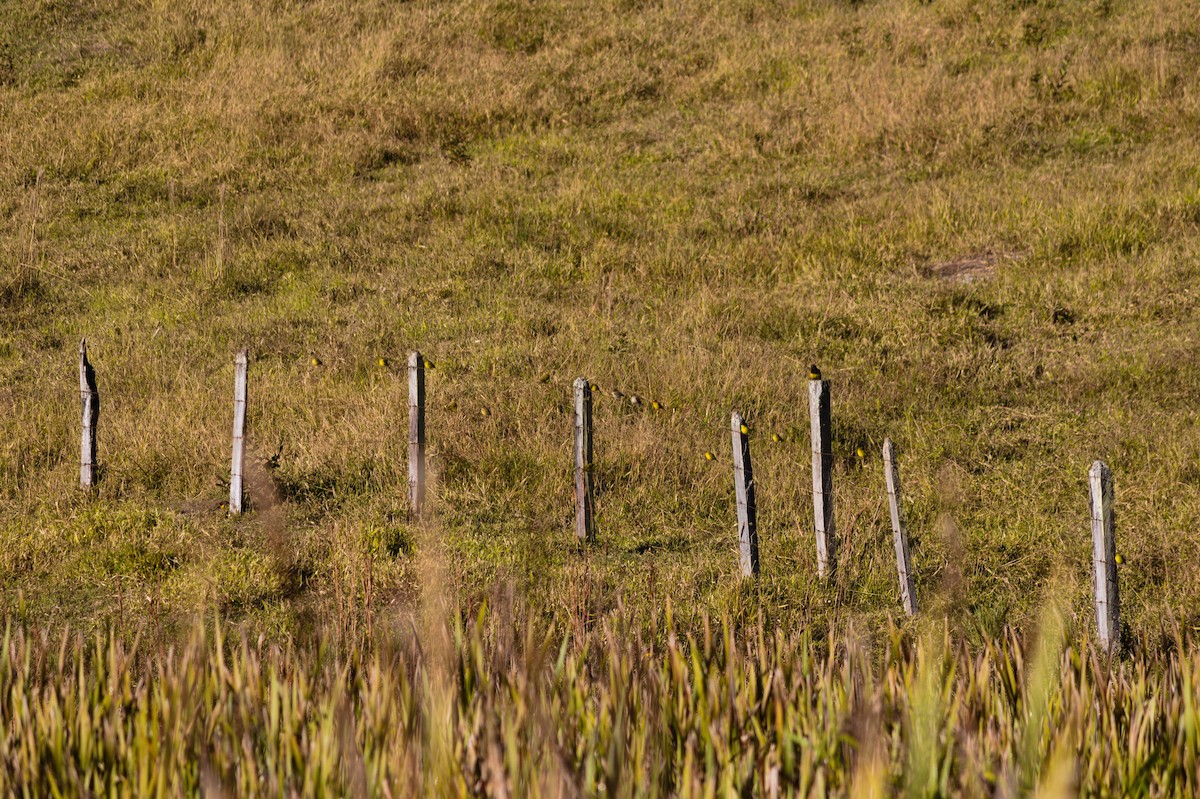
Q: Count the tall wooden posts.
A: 8